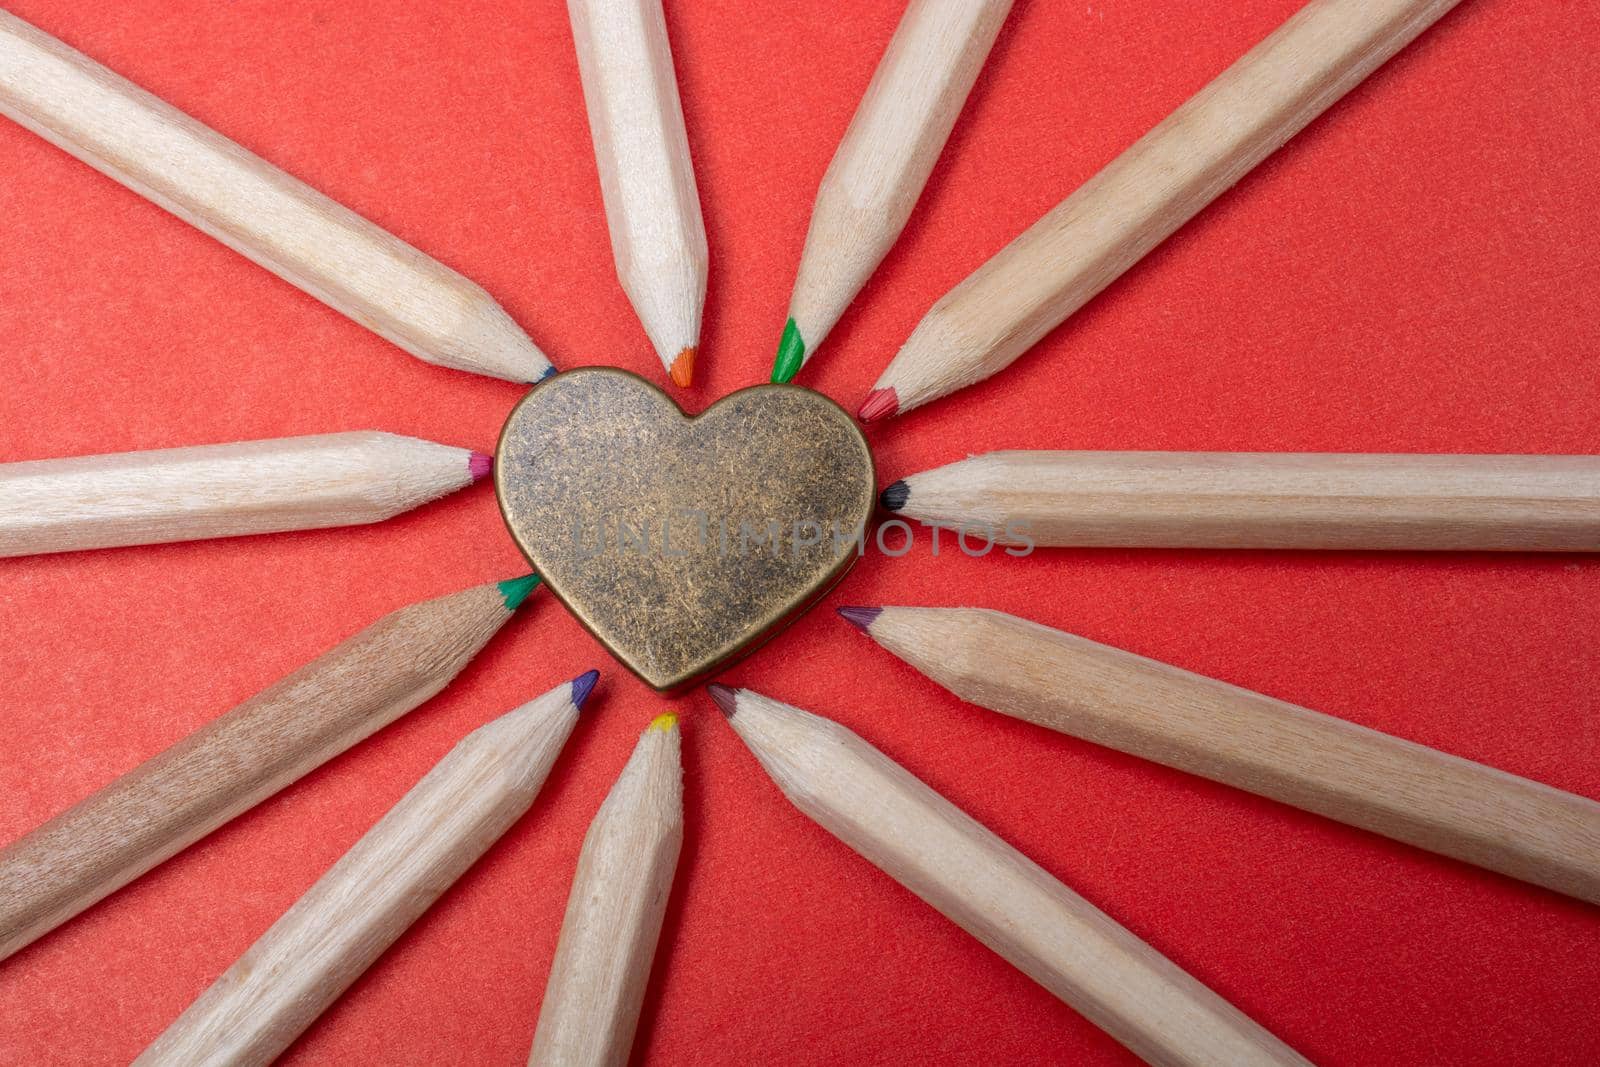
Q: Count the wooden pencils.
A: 11